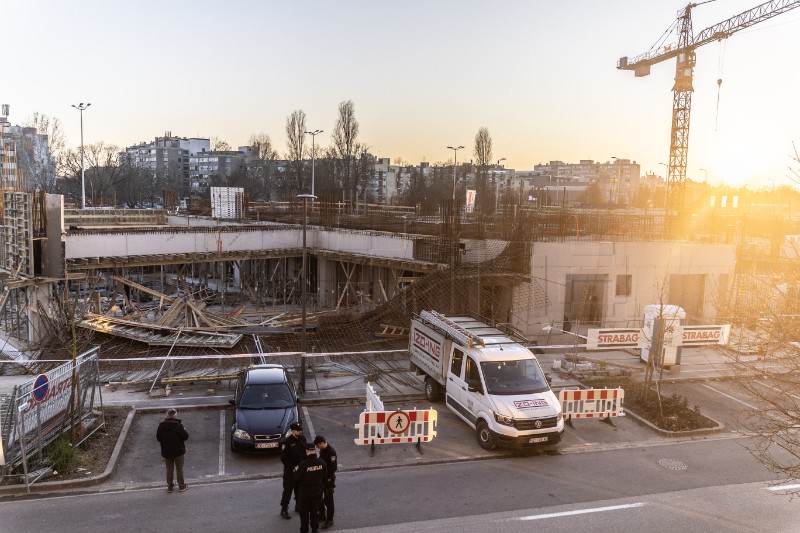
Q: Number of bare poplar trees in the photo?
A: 3